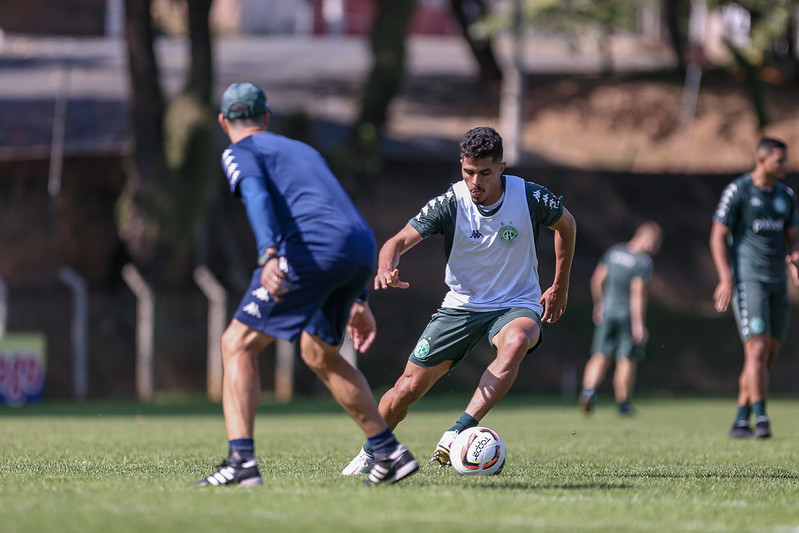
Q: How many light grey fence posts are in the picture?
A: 6